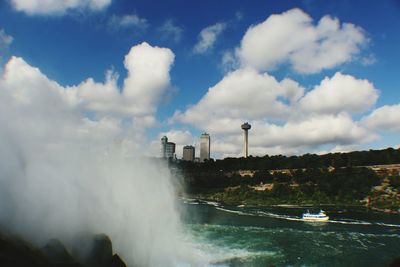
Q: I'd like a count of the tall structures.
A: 4